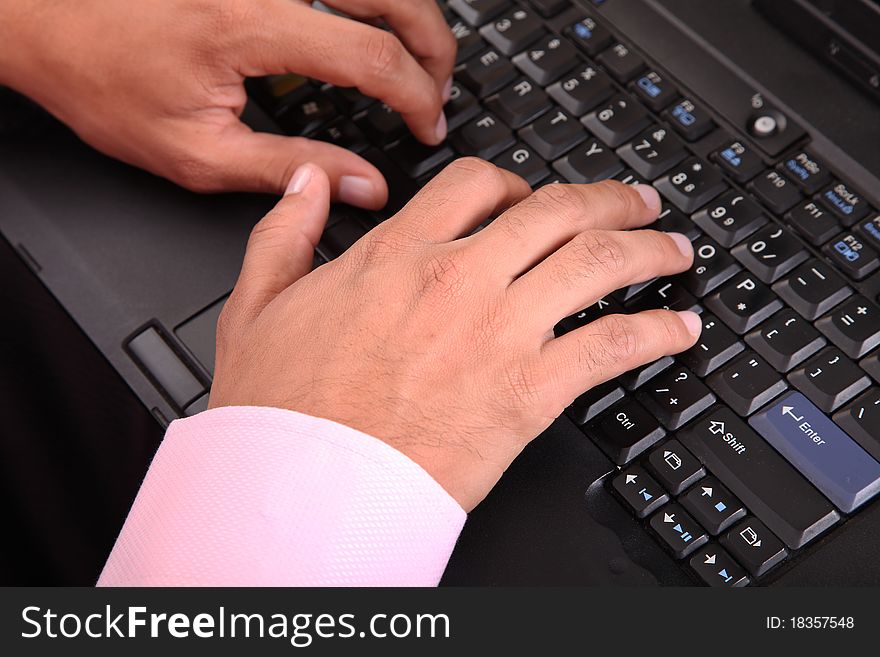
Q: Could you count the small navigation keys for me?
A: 6